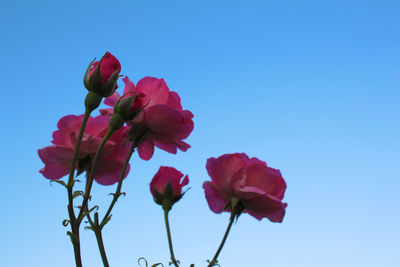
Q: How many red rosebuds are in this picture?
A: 3